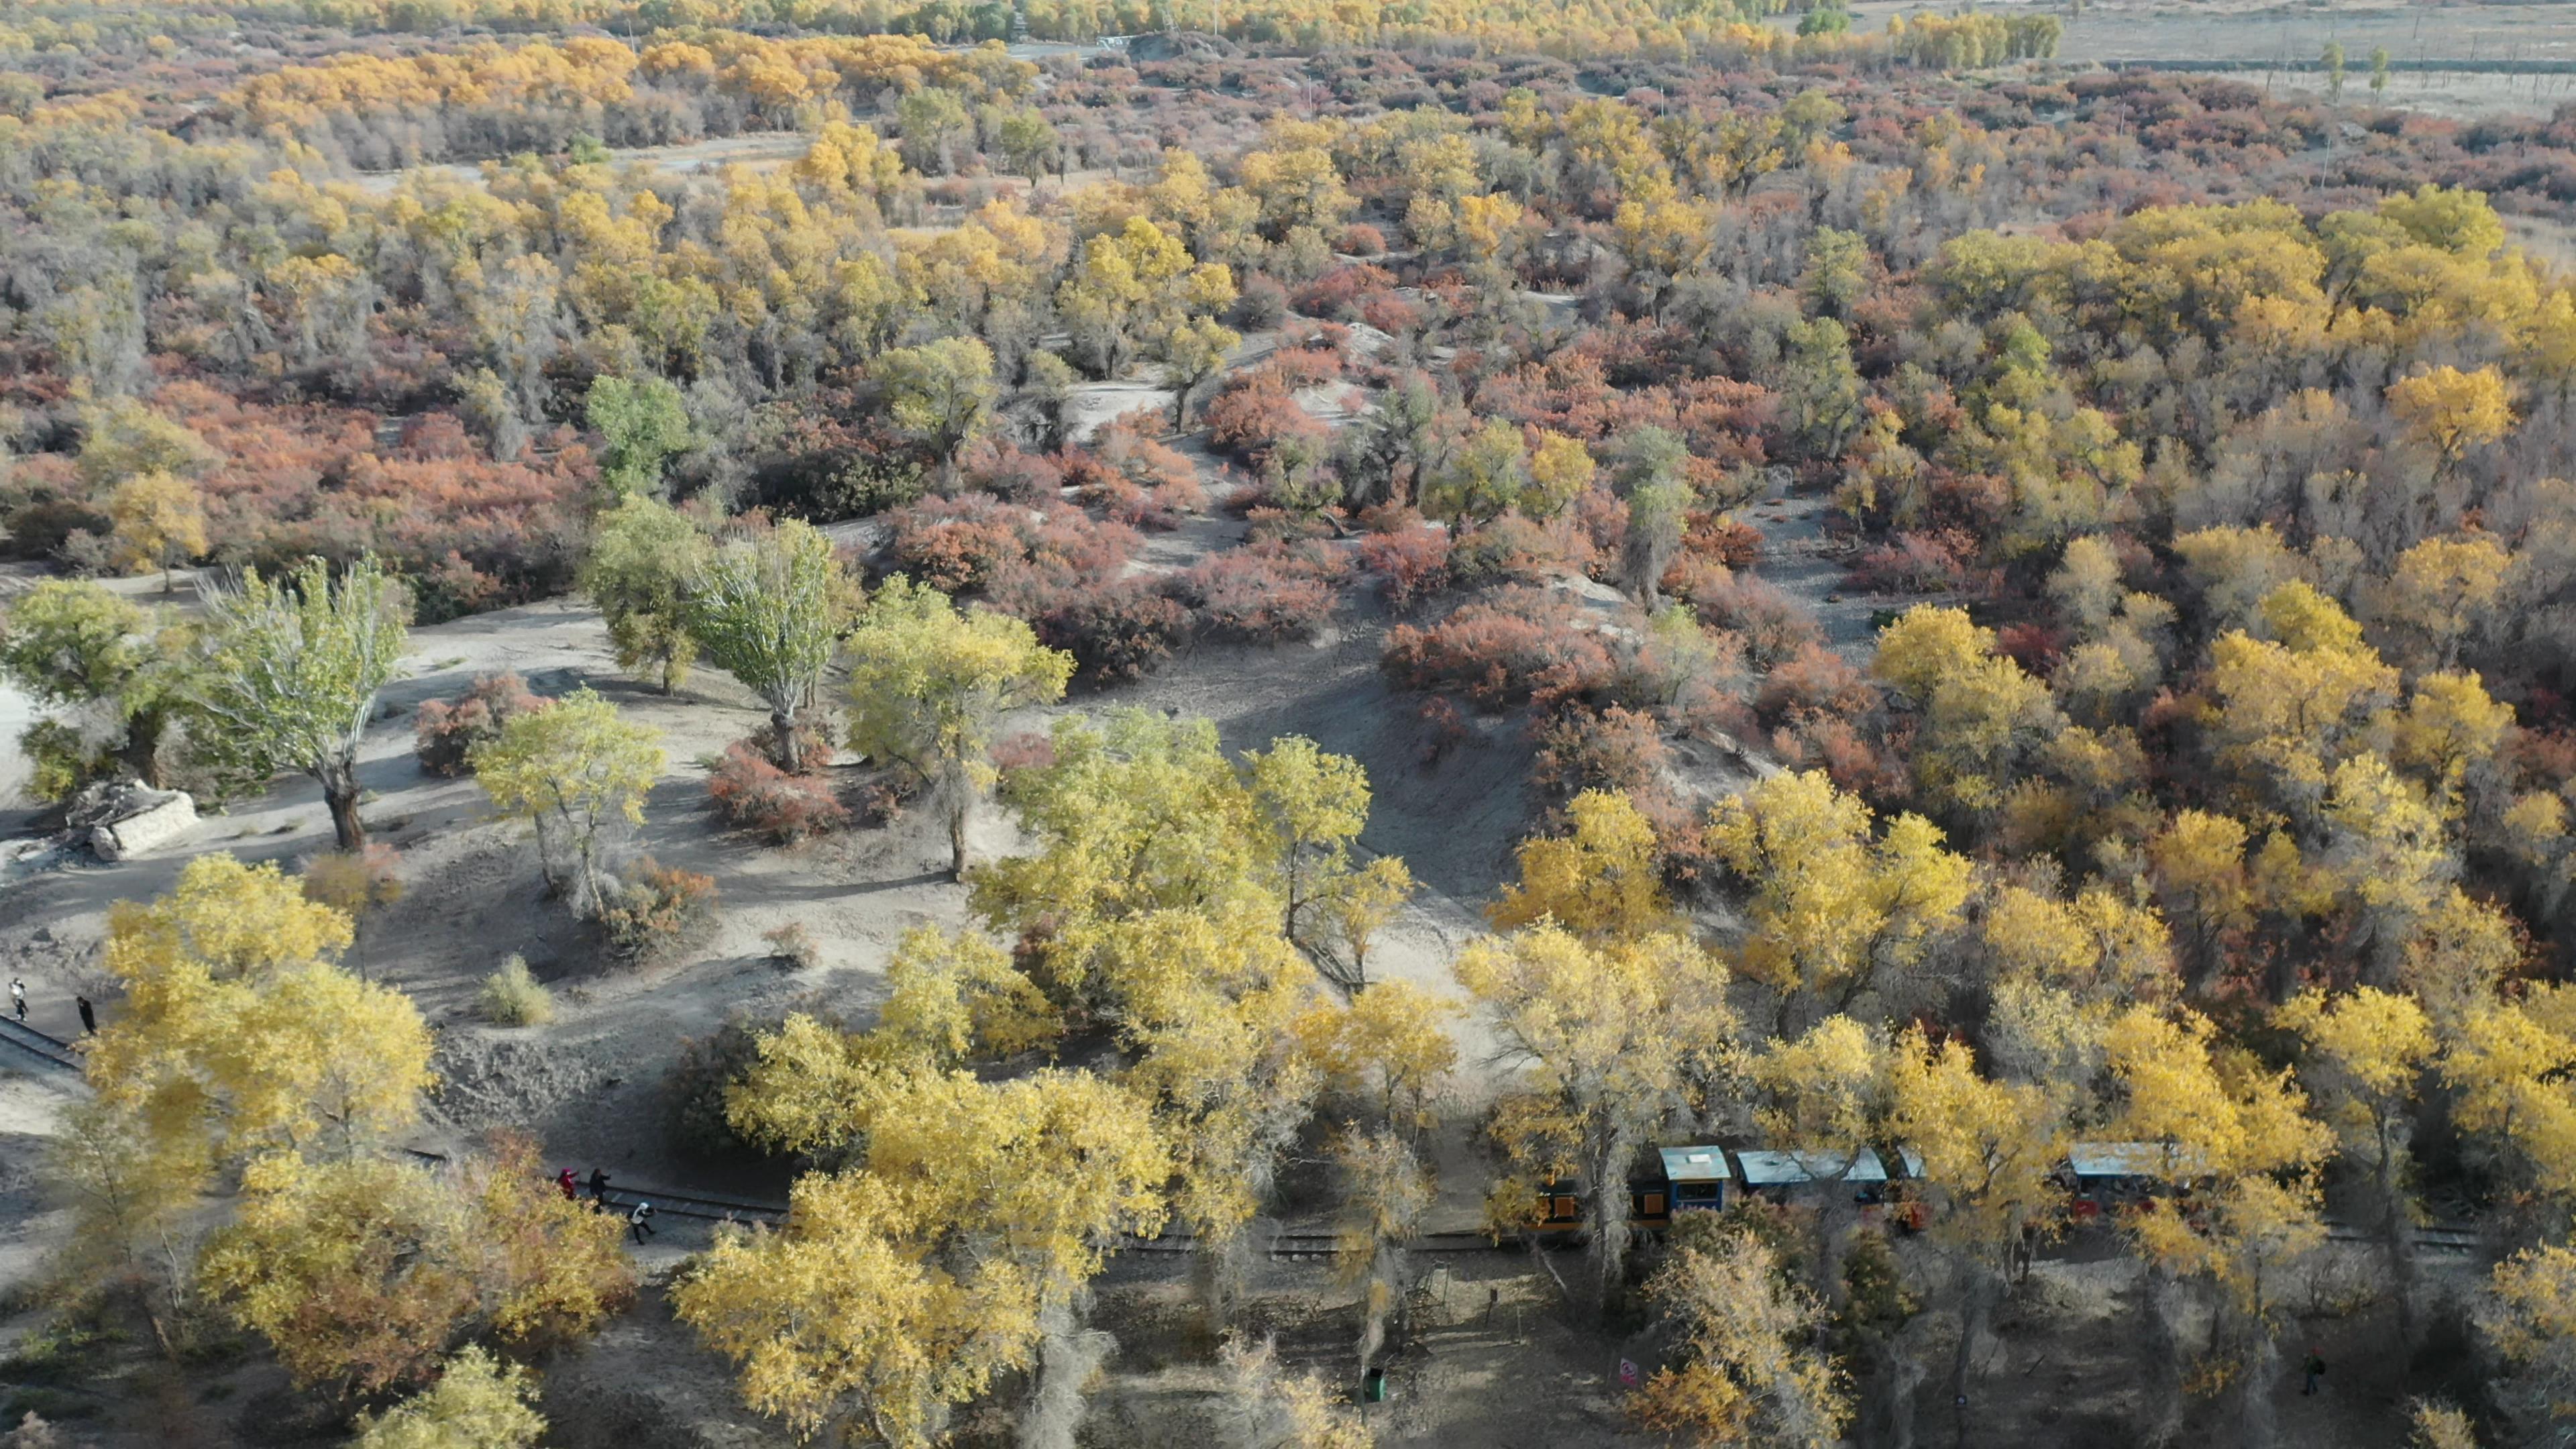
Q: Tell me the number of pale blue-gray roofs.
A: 4